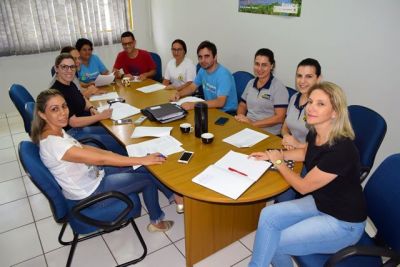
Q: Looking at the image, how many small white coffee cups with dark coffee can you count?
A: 2